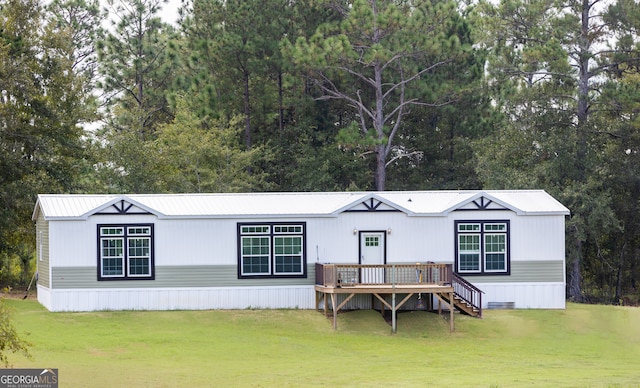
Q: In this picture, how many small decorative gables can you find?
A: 3